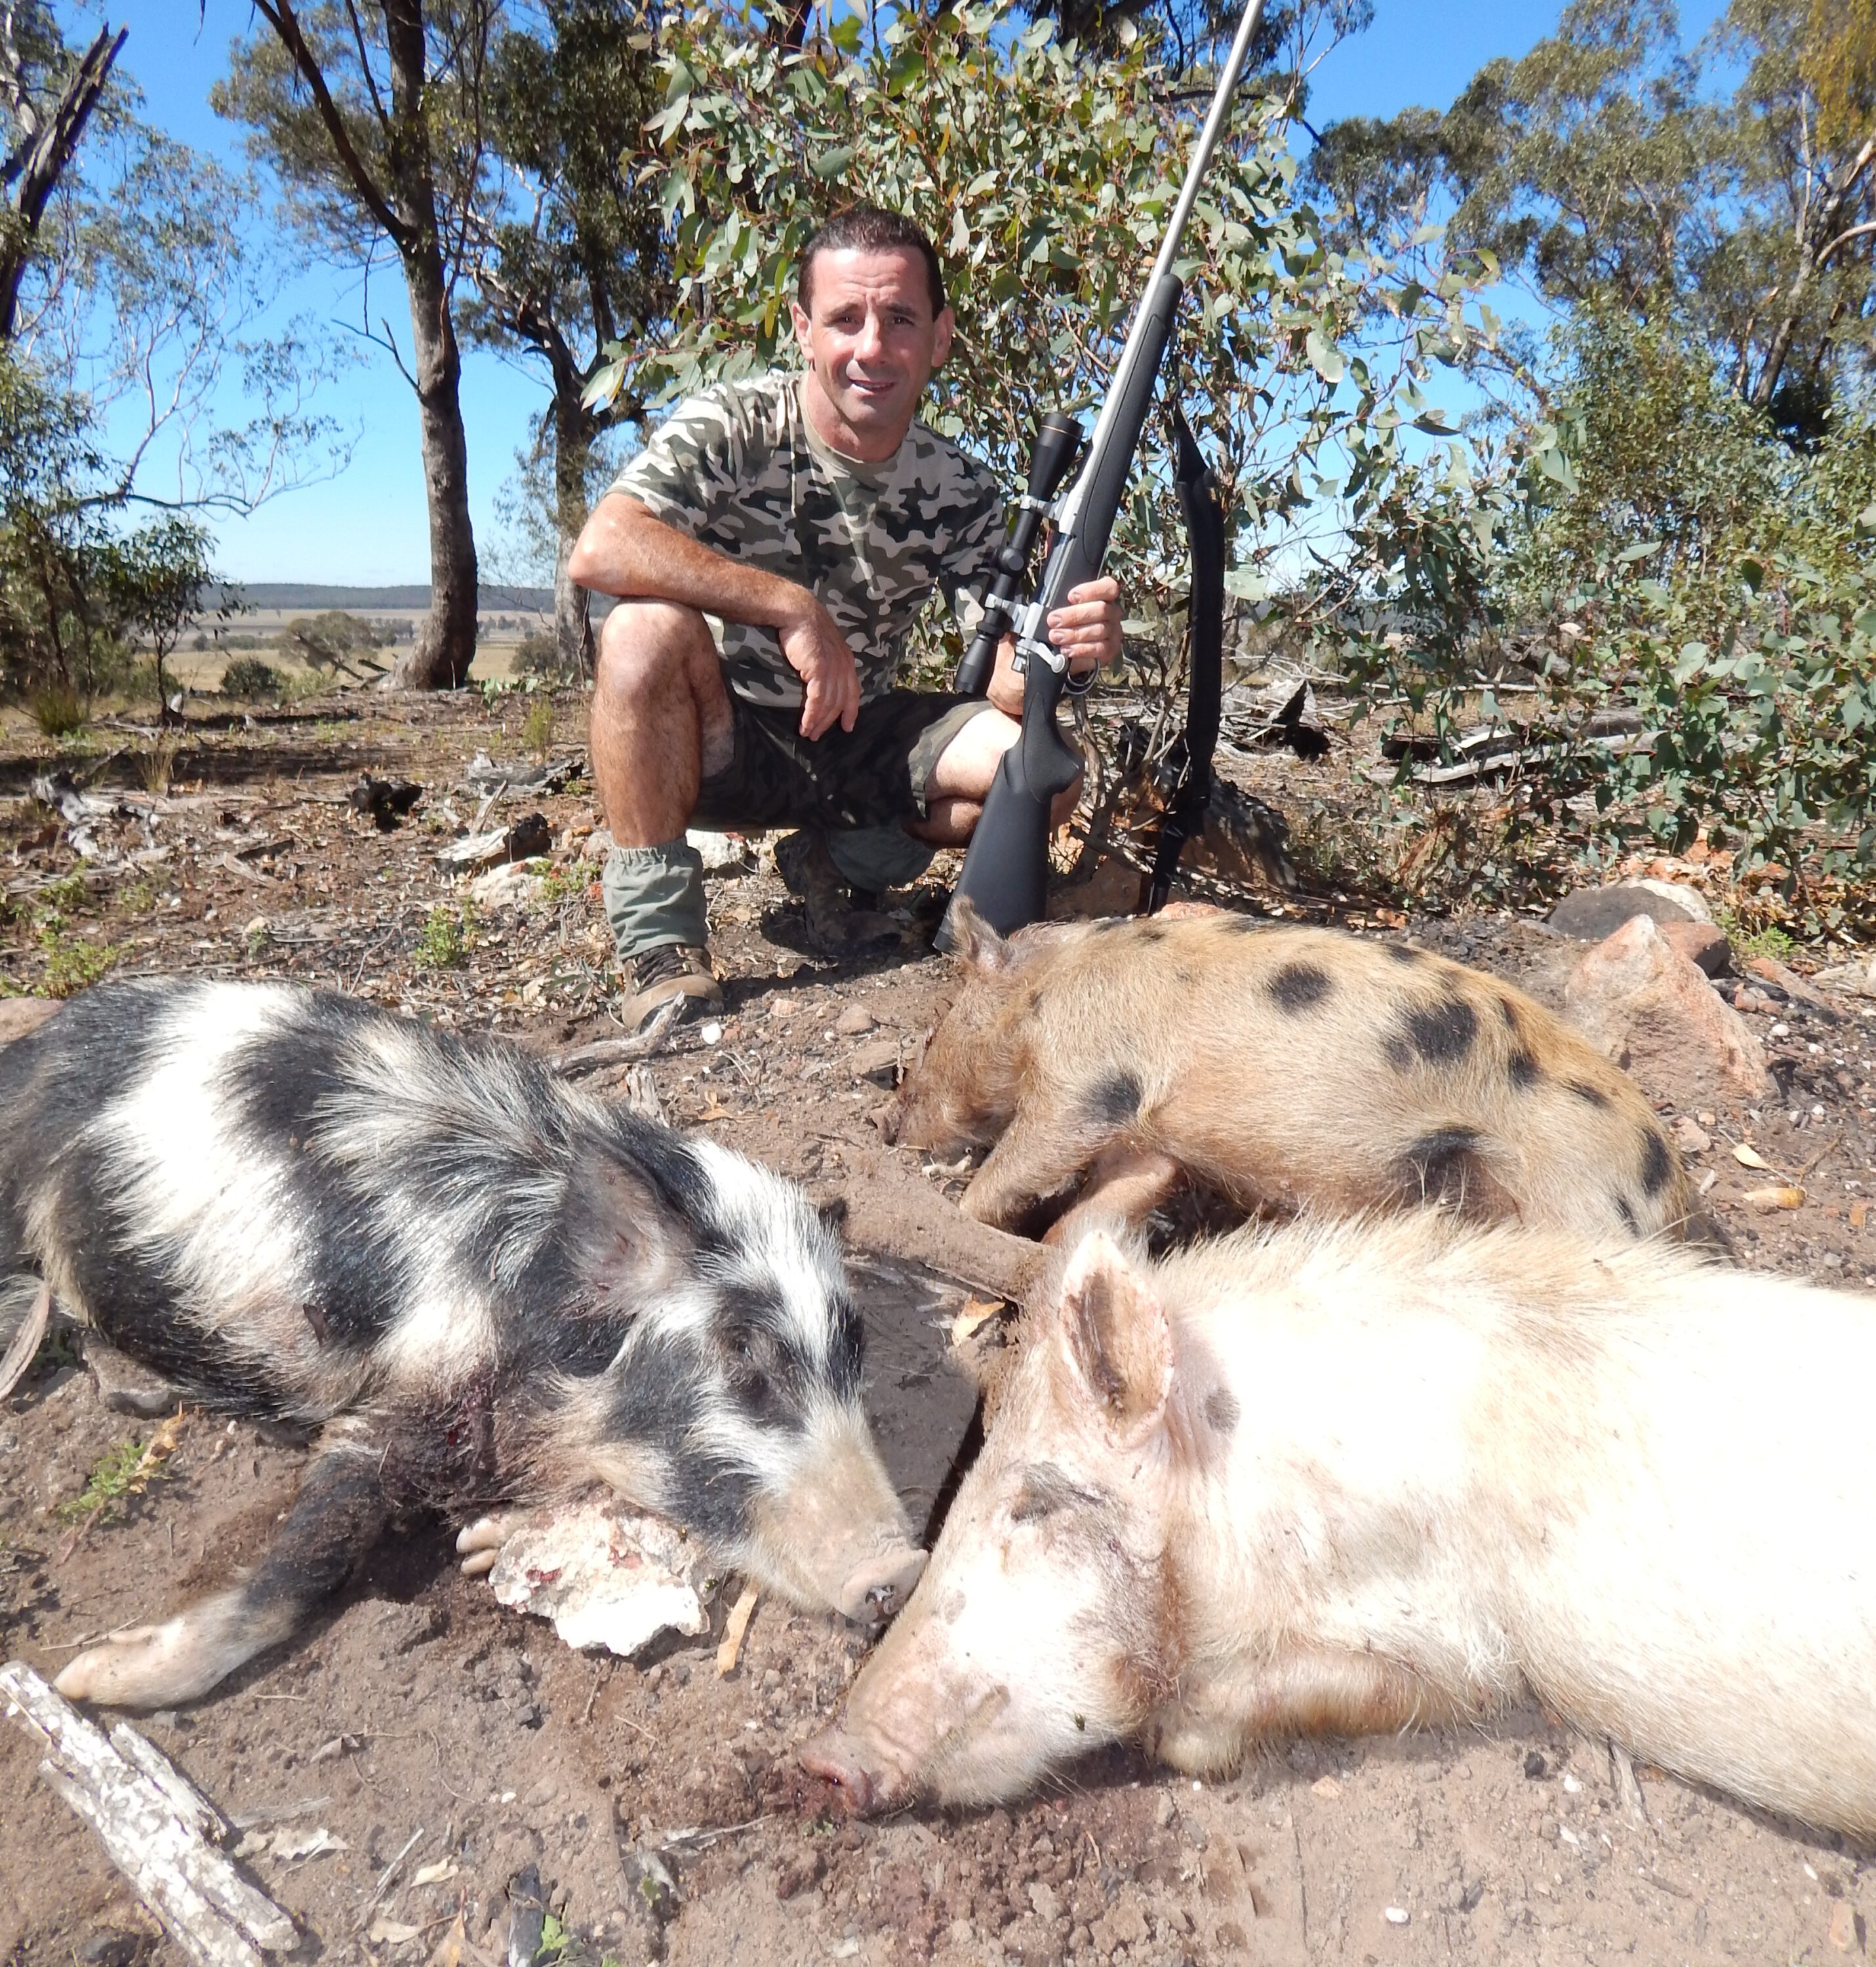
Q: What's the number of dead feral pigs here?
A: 3